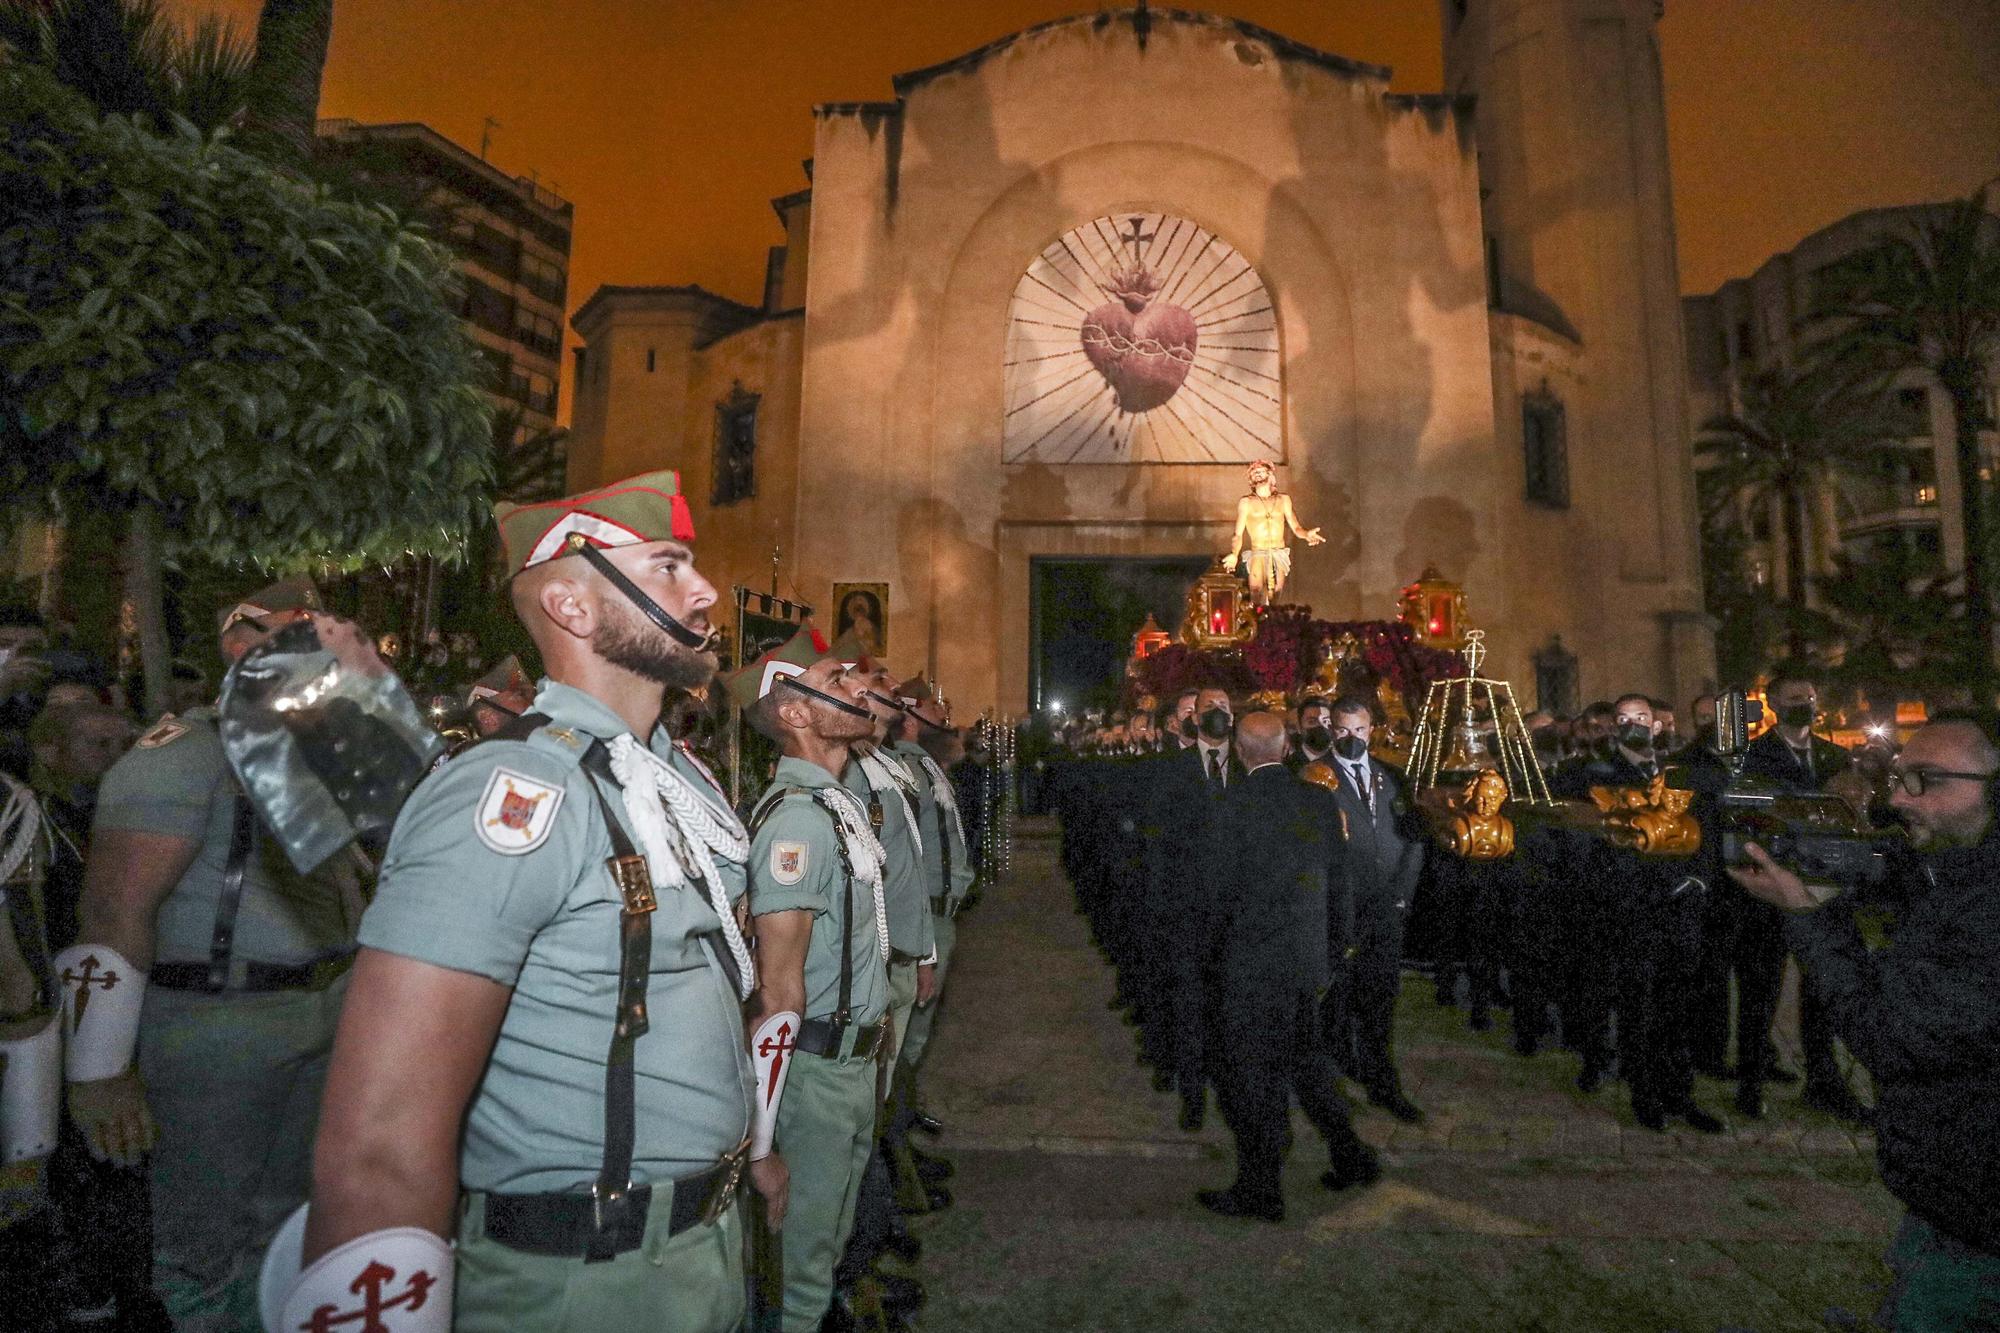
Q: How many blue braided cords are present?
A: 0